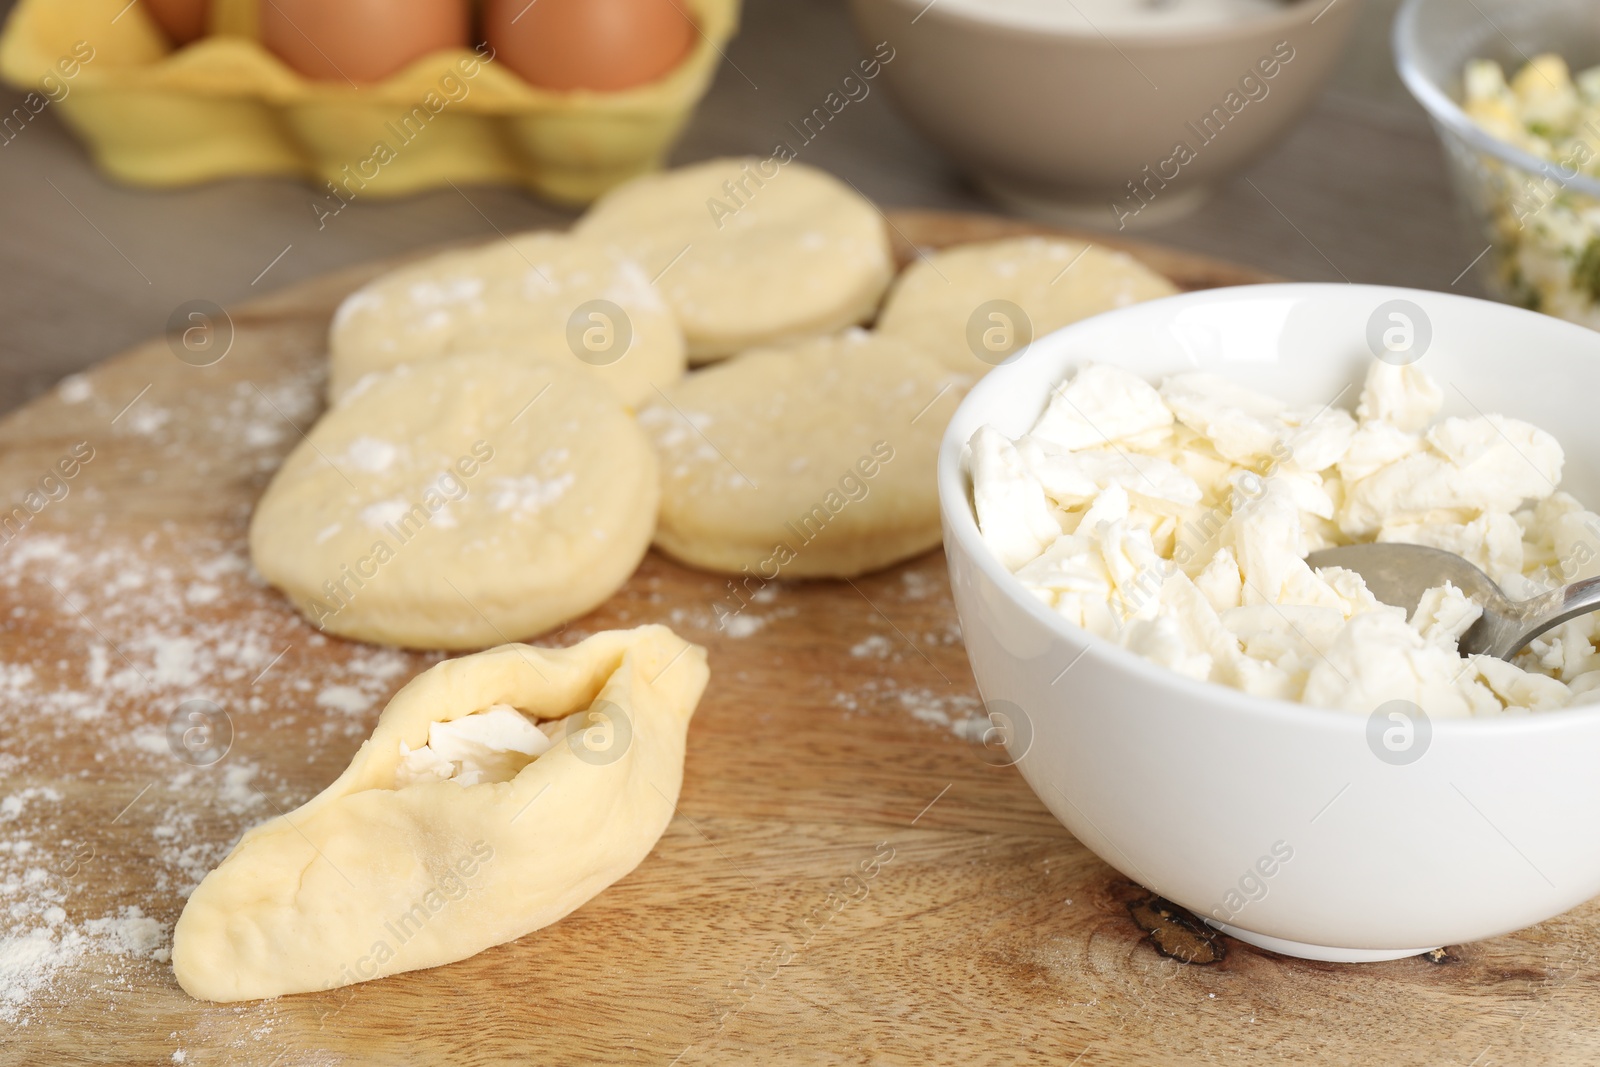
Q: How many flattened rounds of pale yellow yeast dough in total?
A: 5